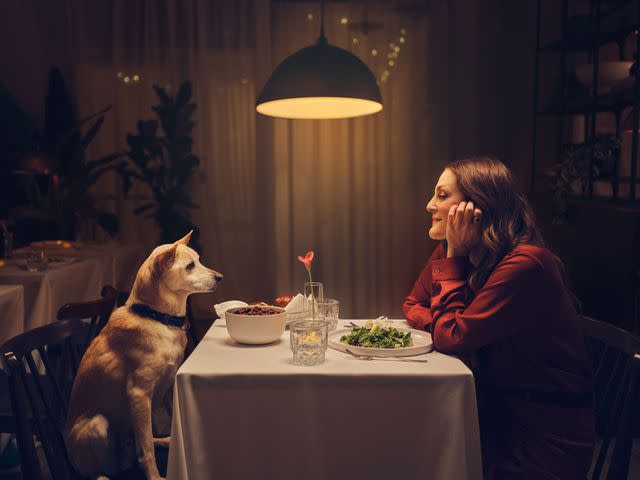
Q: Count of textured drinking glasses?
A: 2